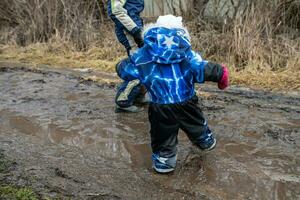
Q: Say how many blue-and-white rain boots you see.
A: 2